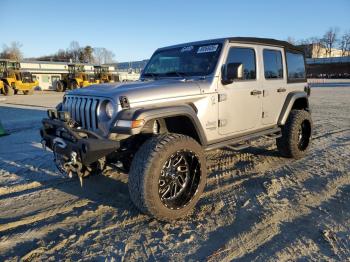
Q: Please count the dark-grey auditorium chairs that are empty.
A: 0